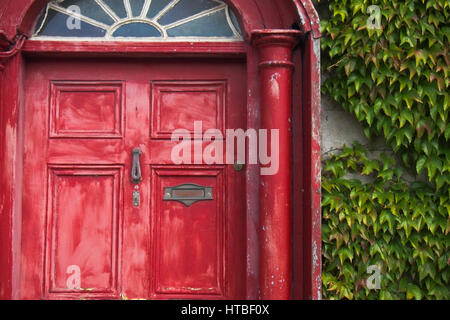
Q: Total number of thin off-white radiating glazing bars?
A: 6